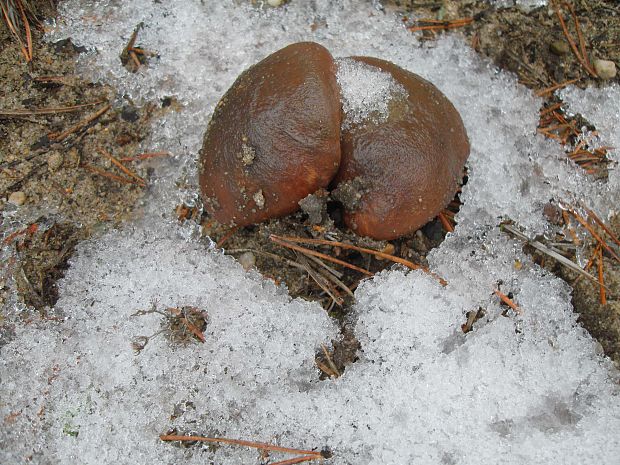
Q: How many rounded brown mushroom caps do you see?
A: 2